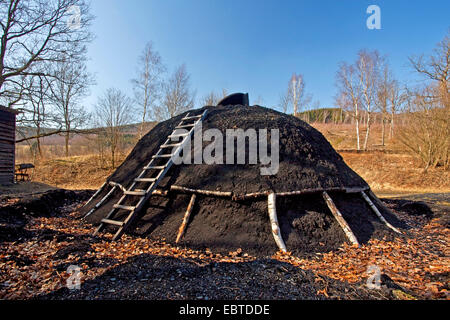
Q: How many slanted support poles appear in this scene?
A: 6